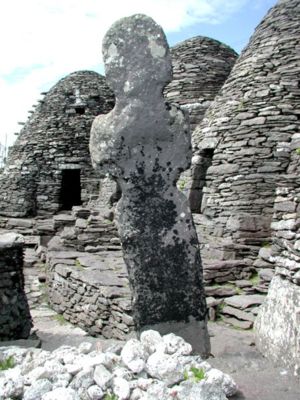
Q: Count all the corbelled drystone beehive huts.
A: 3